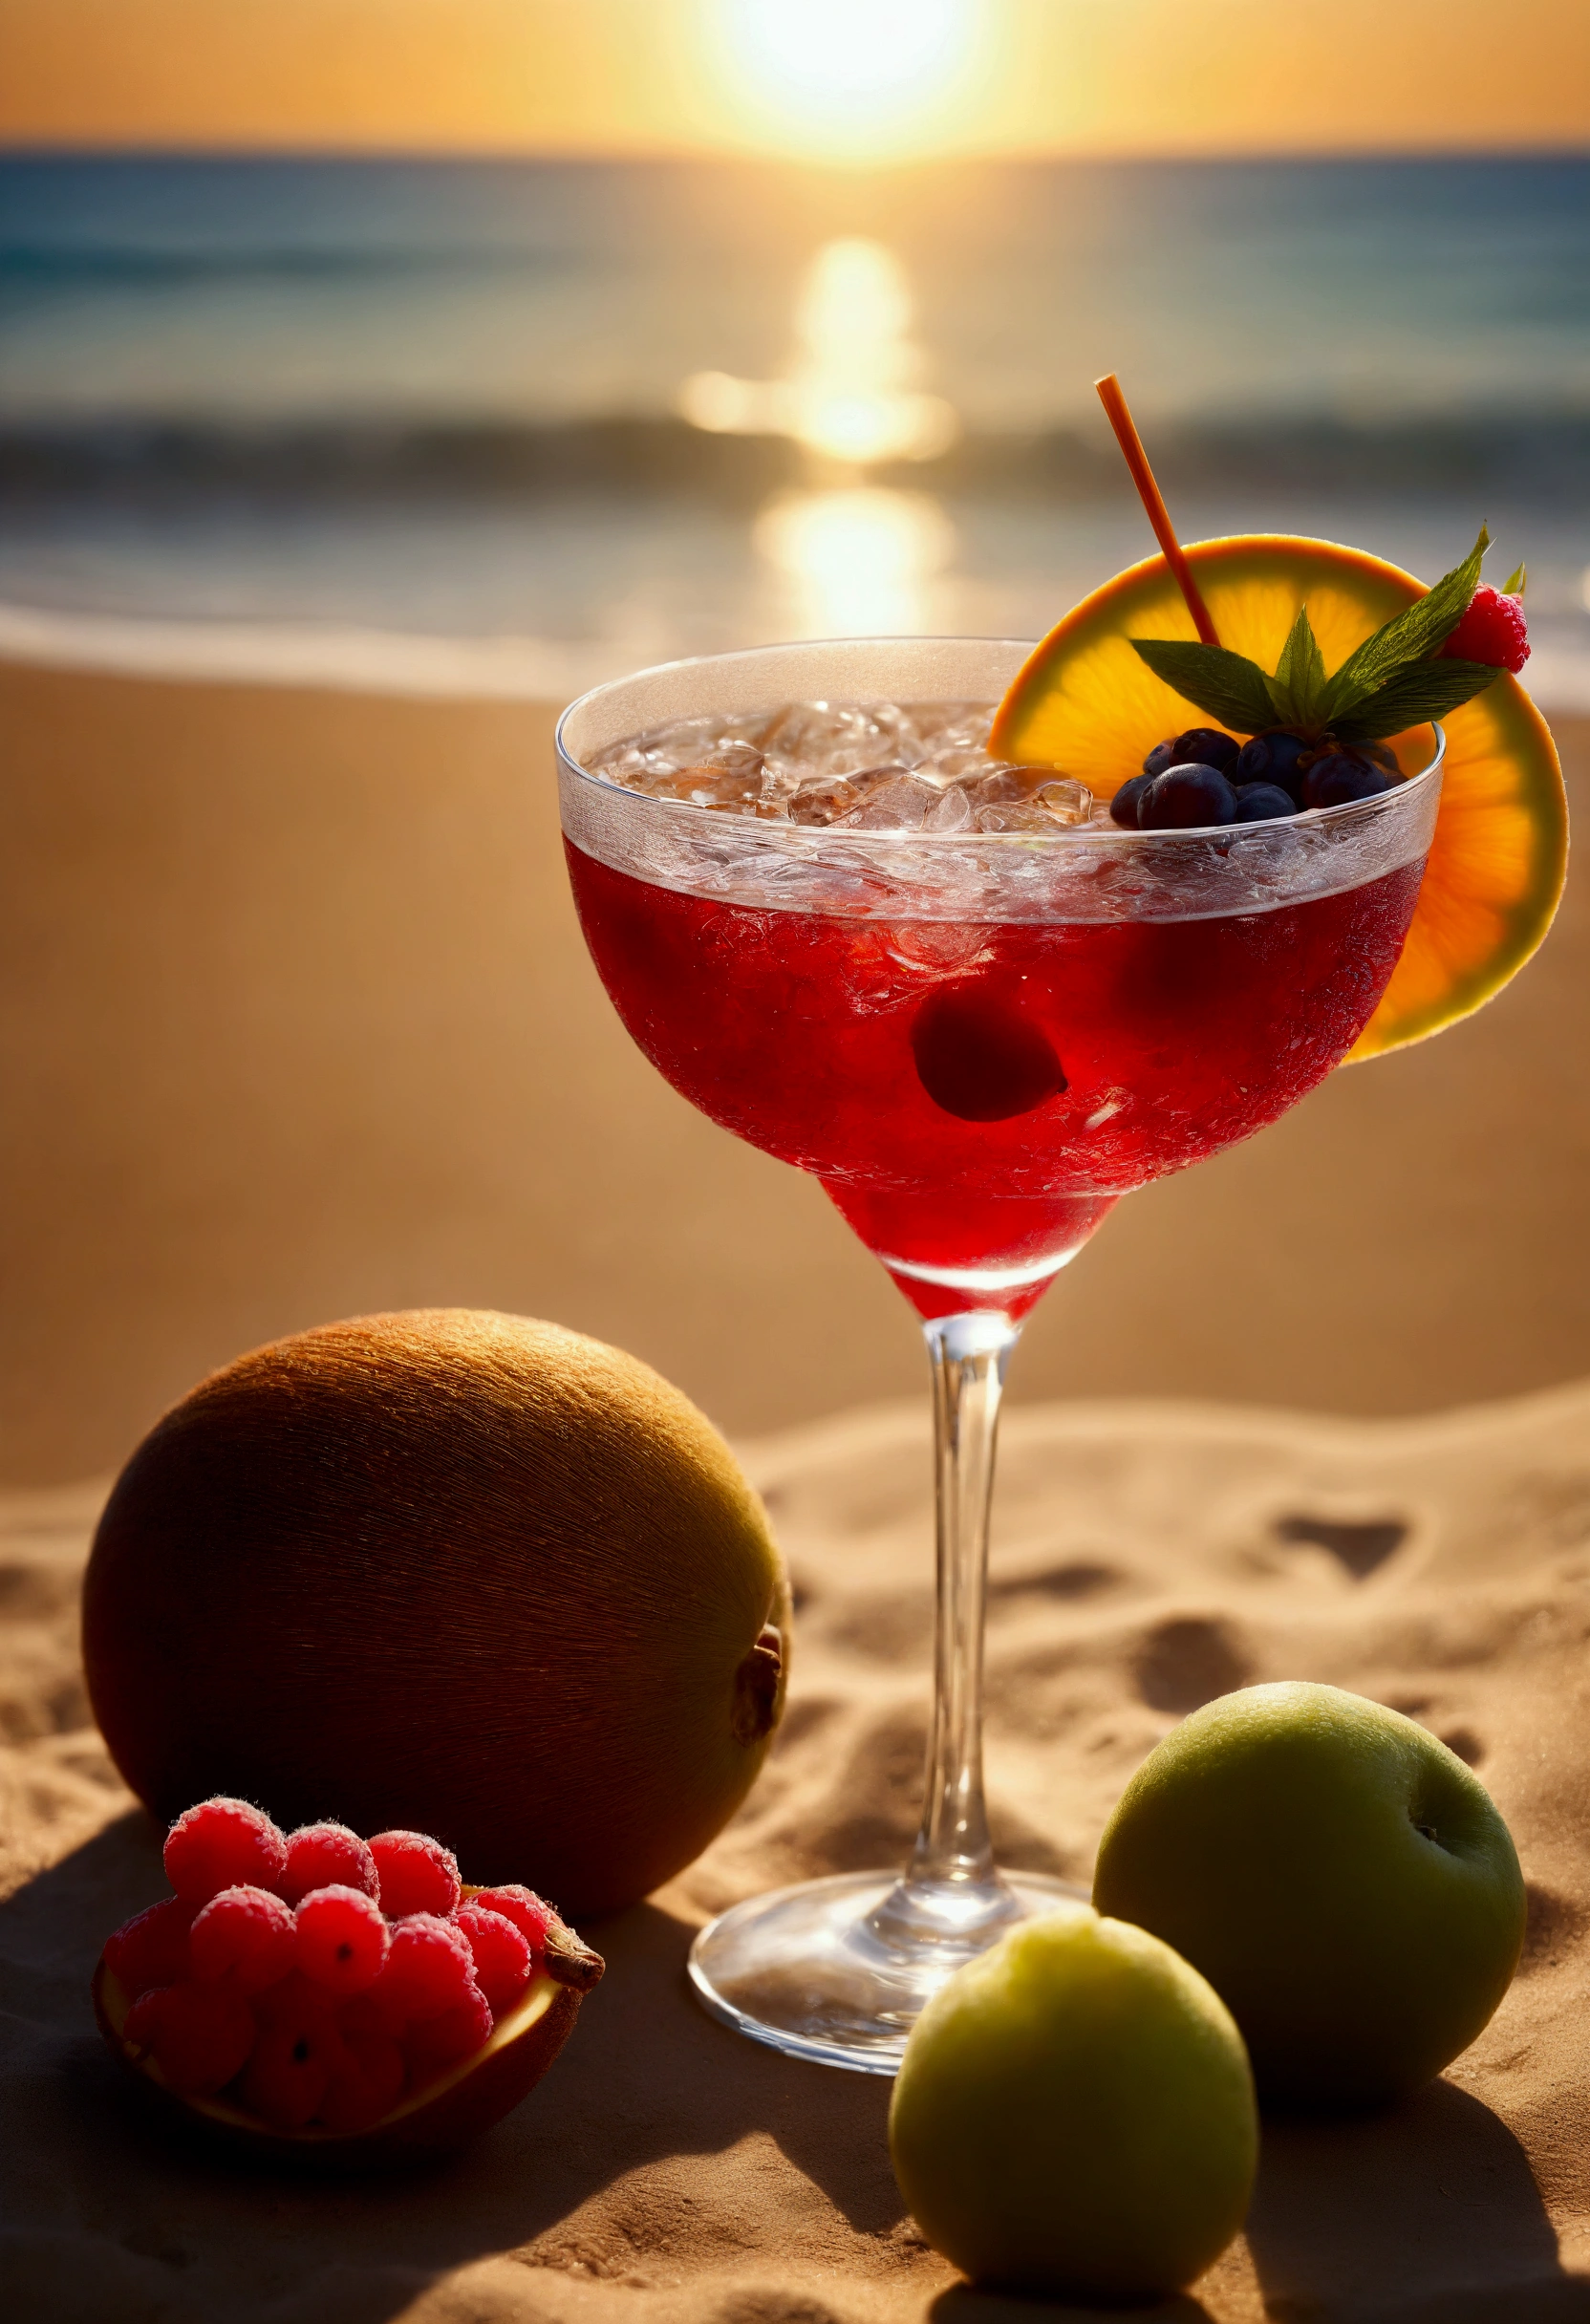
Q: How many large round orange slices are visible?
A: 1